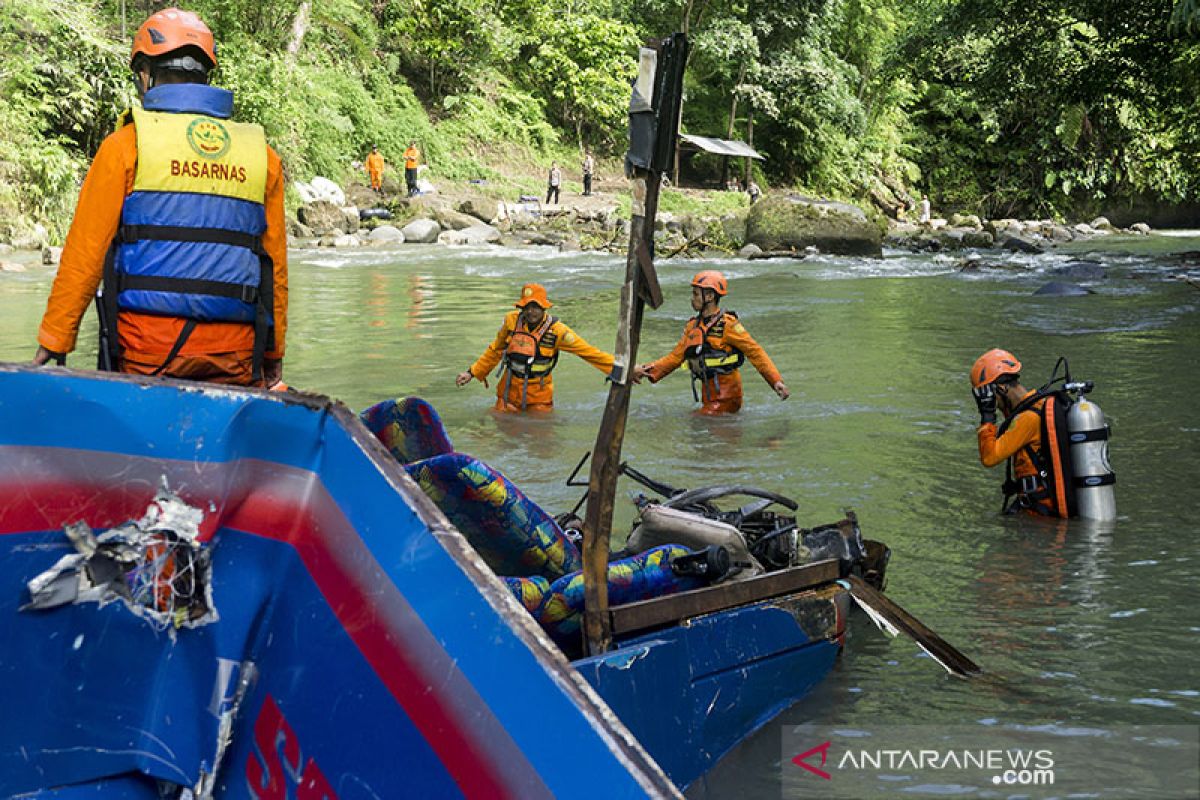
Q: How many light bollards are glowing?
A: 0